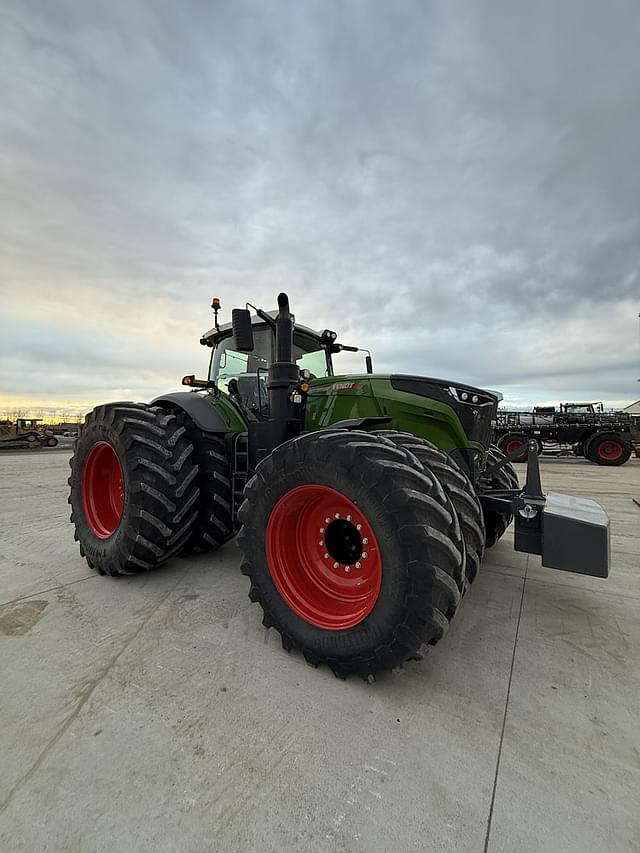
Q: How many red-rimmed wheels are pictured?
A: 4